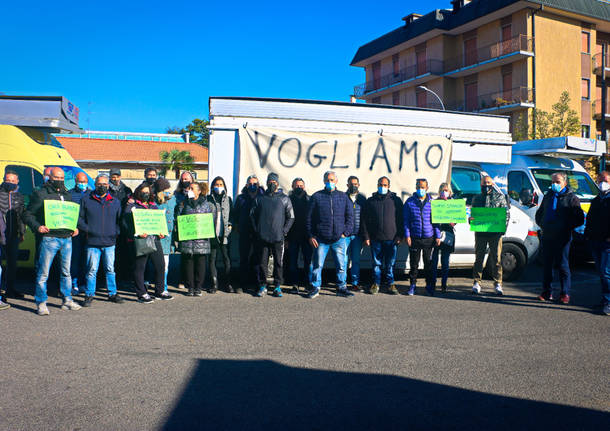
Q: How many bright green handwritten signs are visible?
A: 5